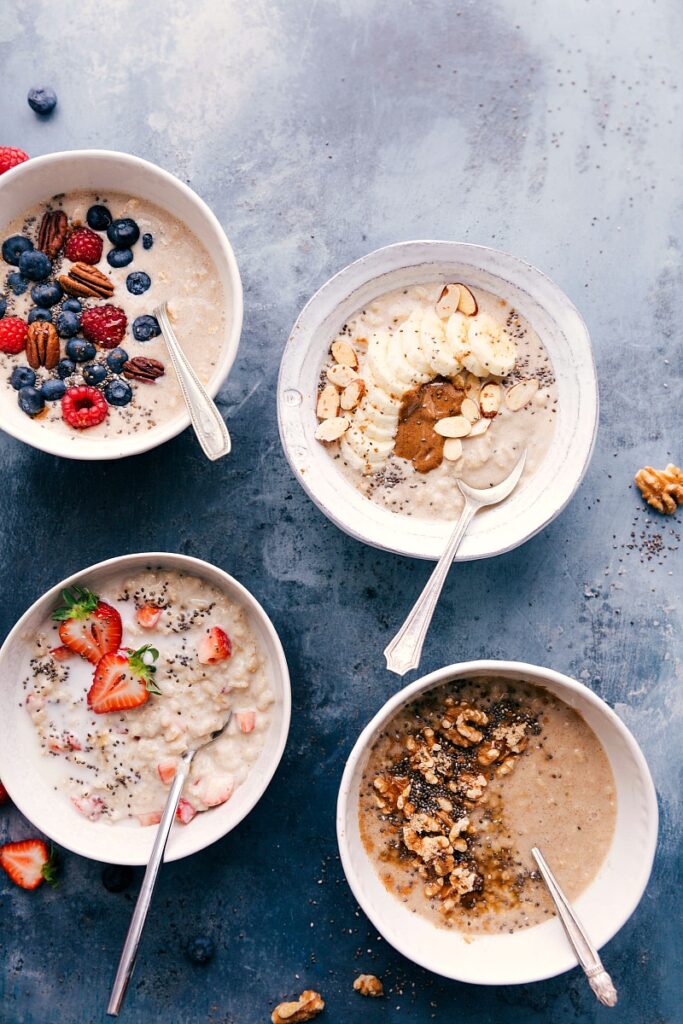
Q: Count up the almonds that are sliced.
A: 14